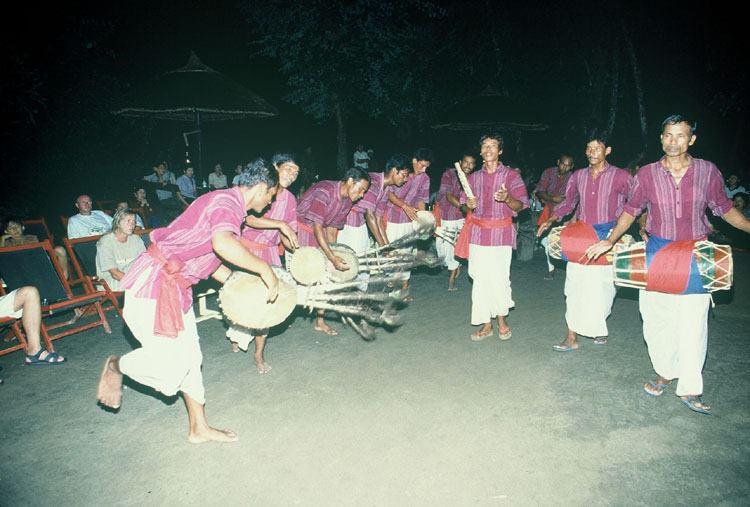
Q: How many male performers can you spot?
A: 10